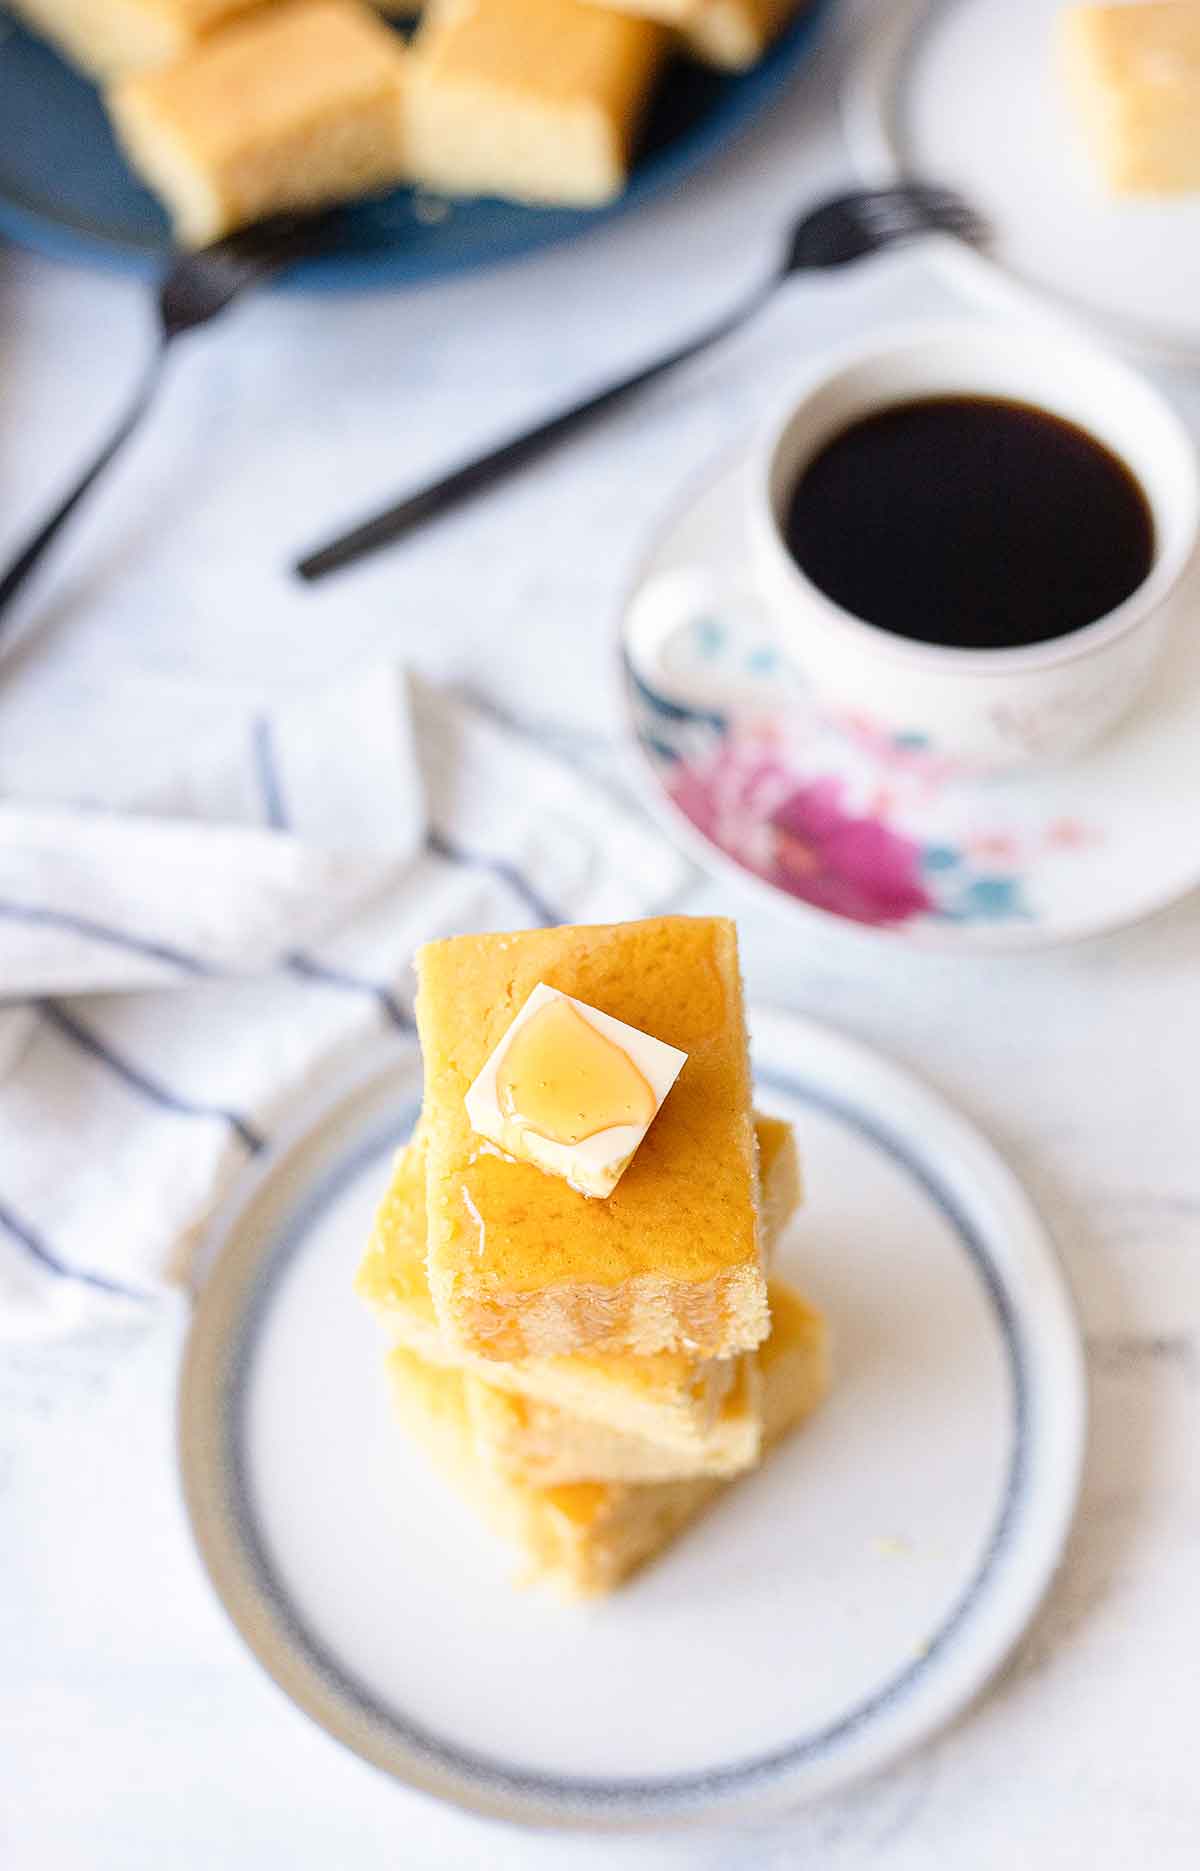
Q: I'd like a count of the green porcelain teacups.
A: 0